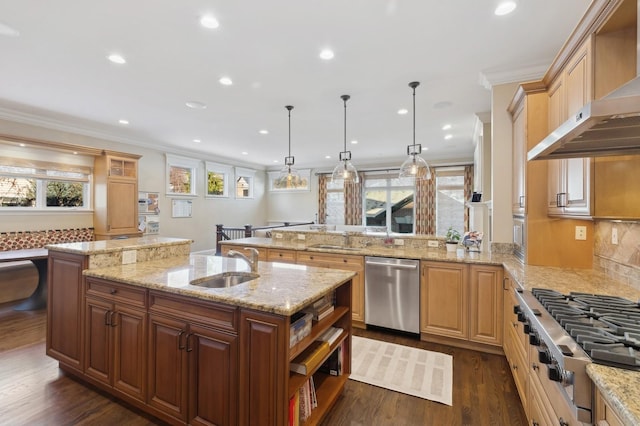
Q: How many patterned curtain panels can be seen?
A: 4